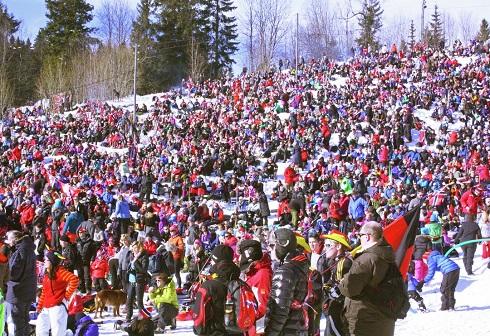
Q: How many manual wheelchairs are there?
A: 0